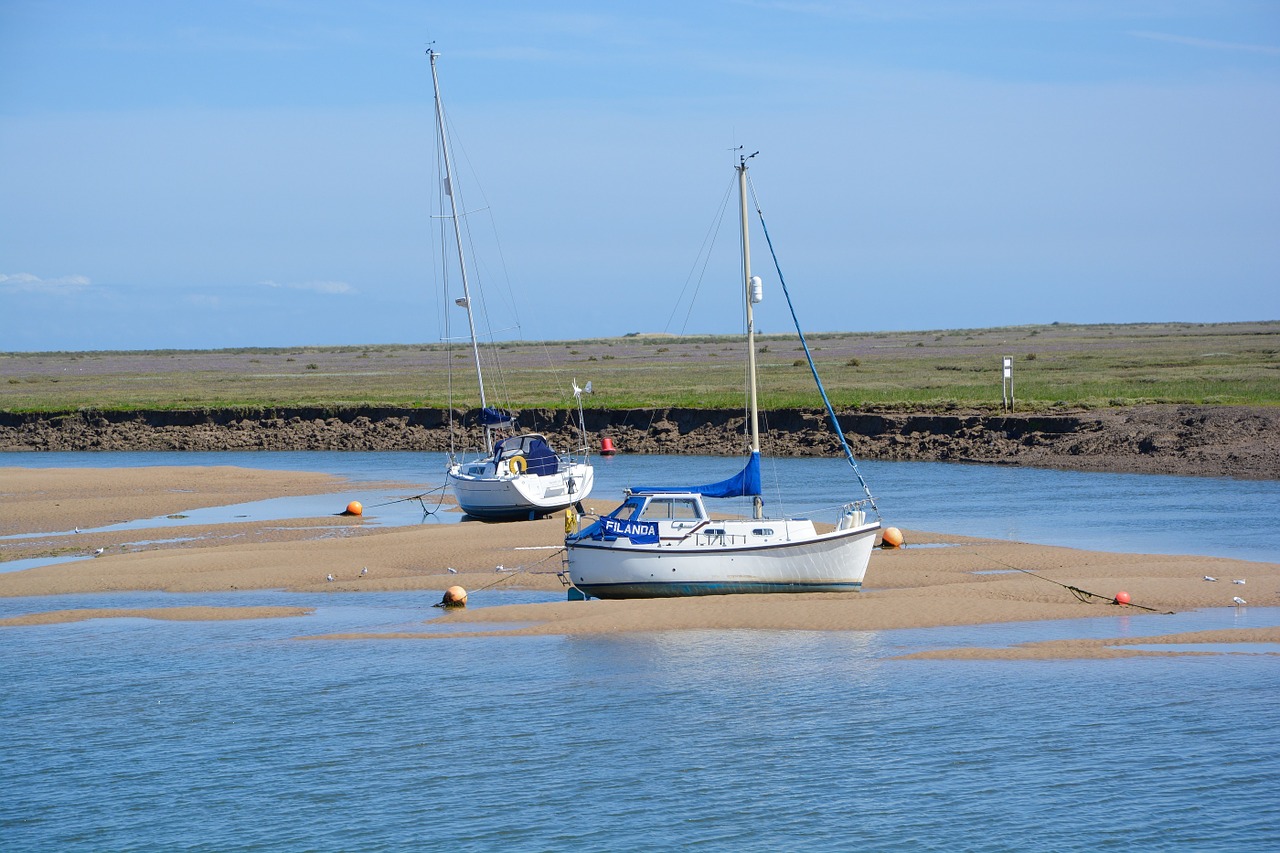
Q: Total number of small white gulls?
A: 9